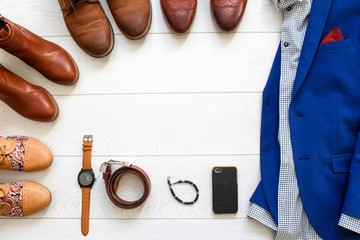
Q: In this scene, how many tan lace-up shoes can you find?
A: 2